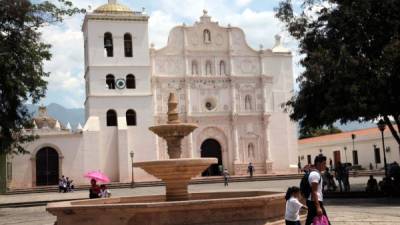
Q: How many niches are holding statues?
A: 6